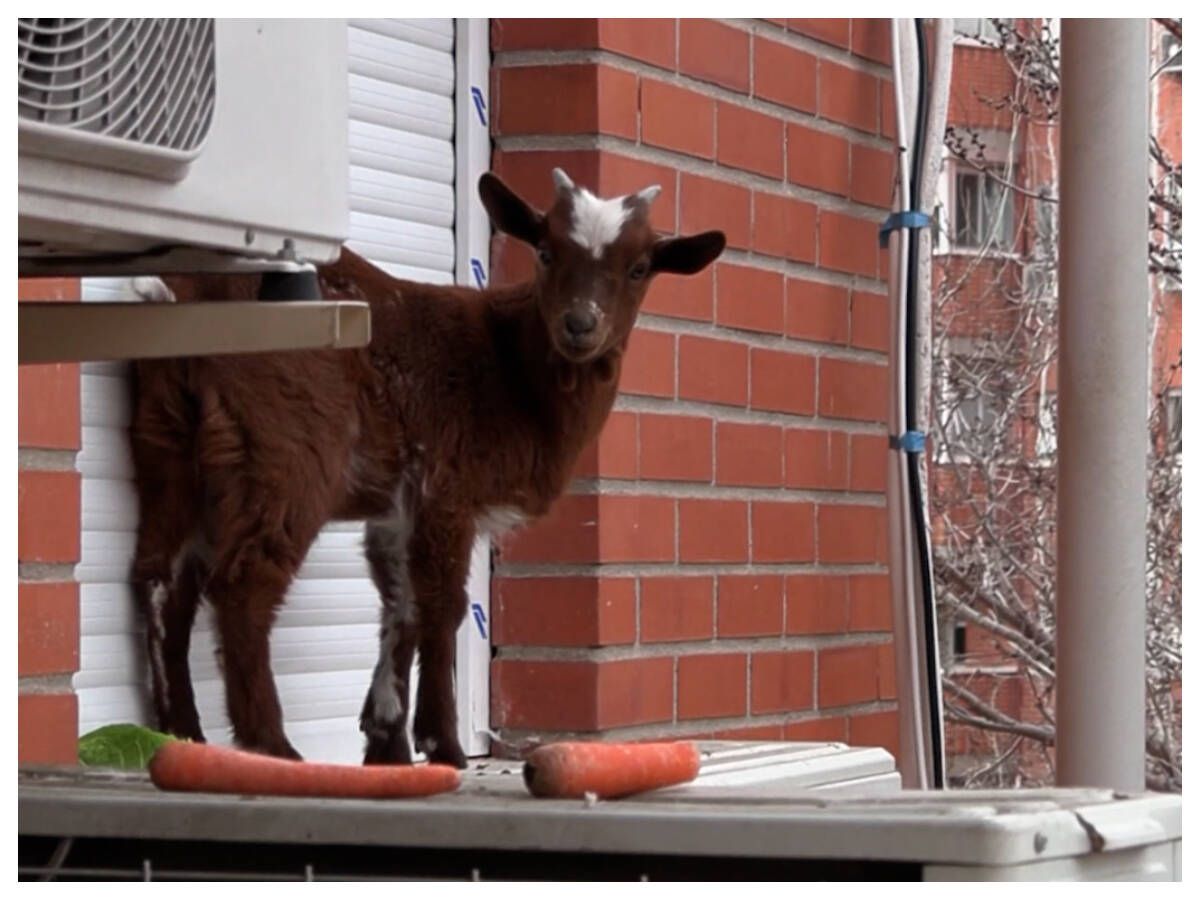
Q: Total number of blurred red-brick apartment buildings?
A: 1